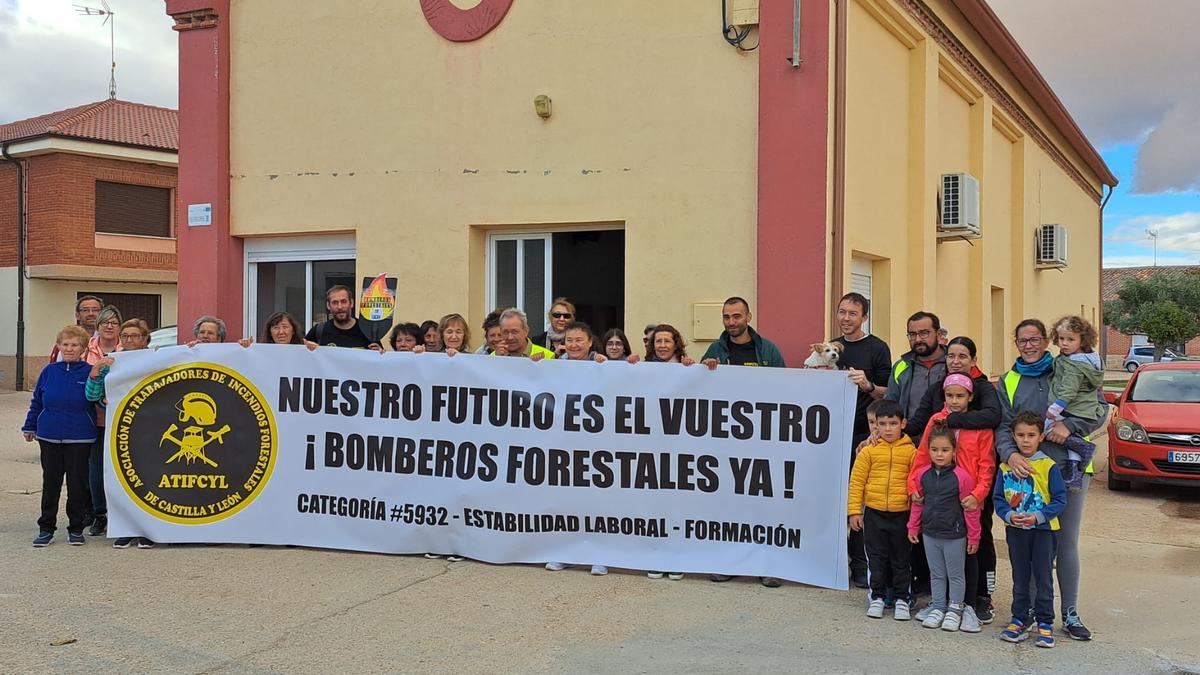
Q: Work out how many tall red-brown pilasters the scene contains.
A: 2